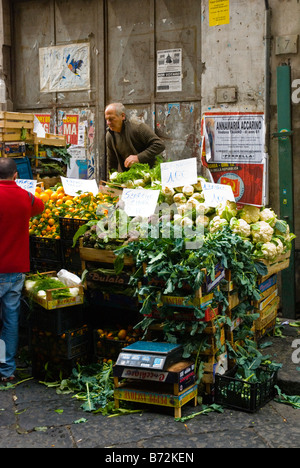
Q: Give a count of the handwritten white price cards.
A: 5